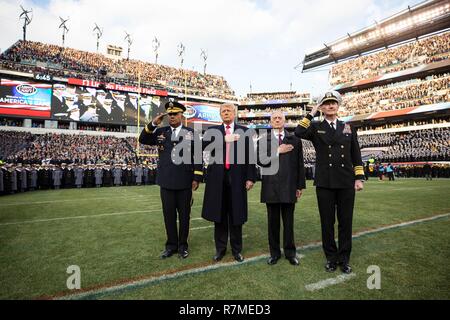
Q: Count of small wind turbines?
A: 7